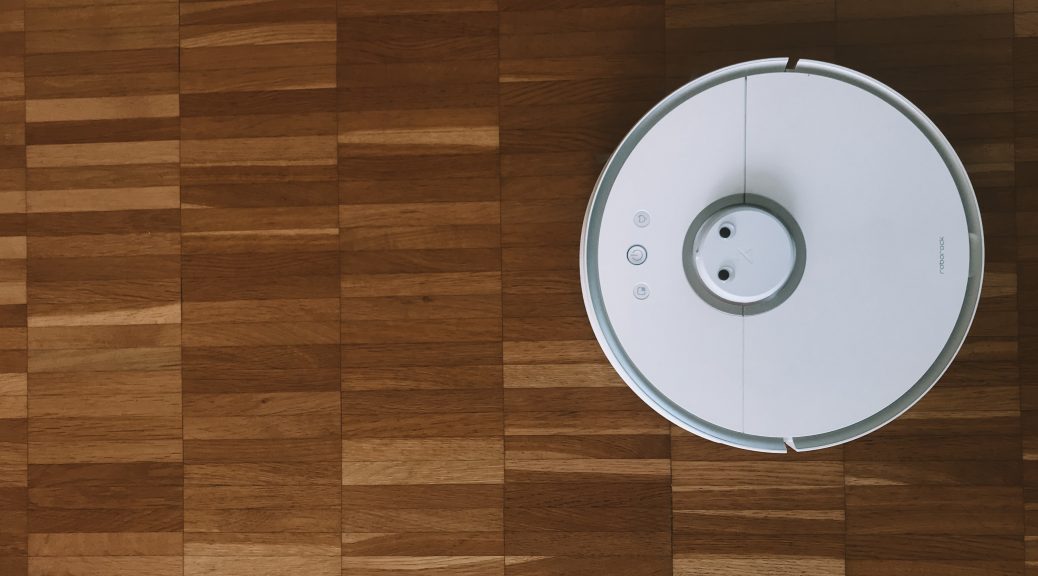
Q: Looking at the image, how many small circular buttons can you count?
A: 3